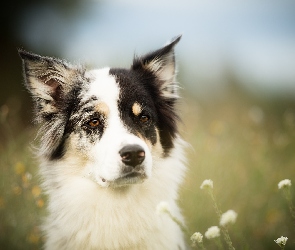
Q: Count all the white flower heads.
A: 7